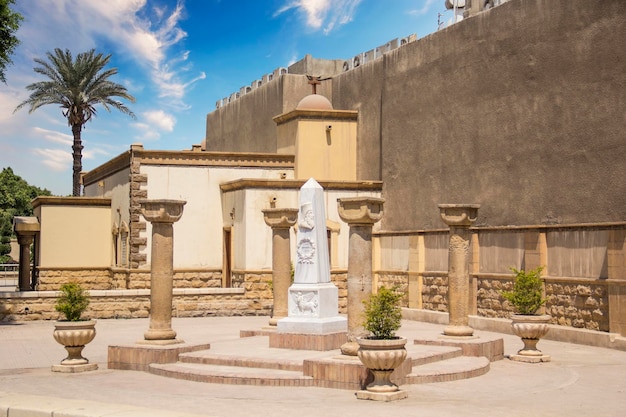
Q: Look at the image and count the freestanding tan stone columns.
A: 4